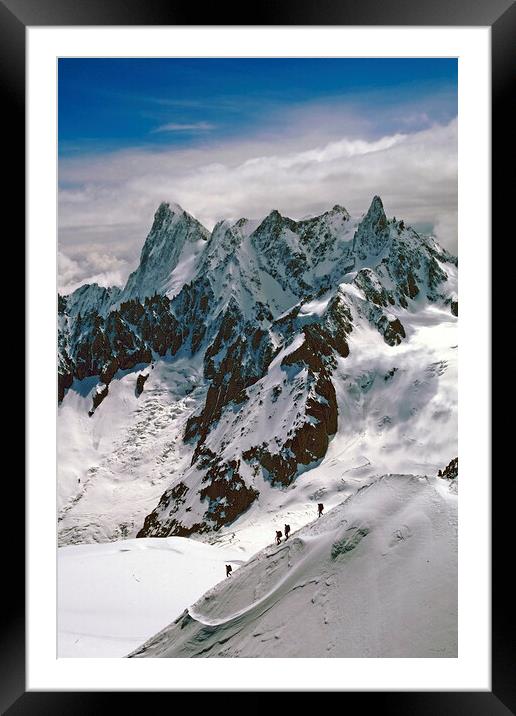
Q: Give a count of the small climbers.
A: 4